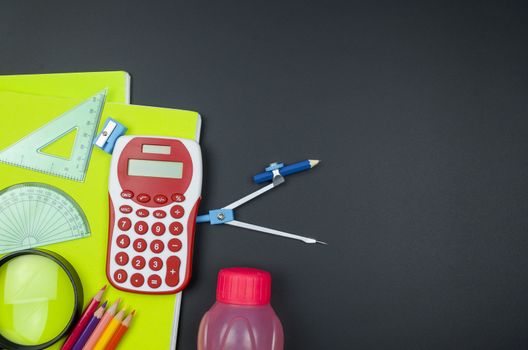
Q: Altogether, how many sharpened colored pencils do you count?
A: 5